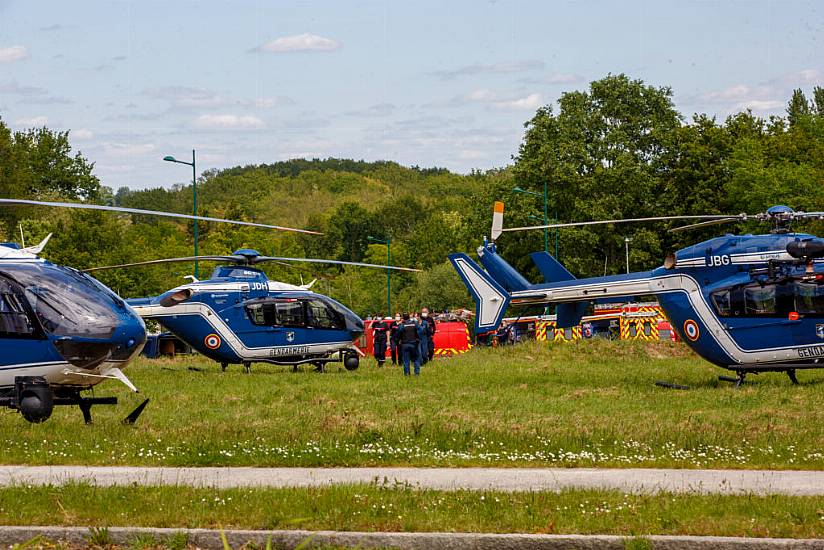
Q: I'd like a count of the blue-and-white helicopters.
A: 3